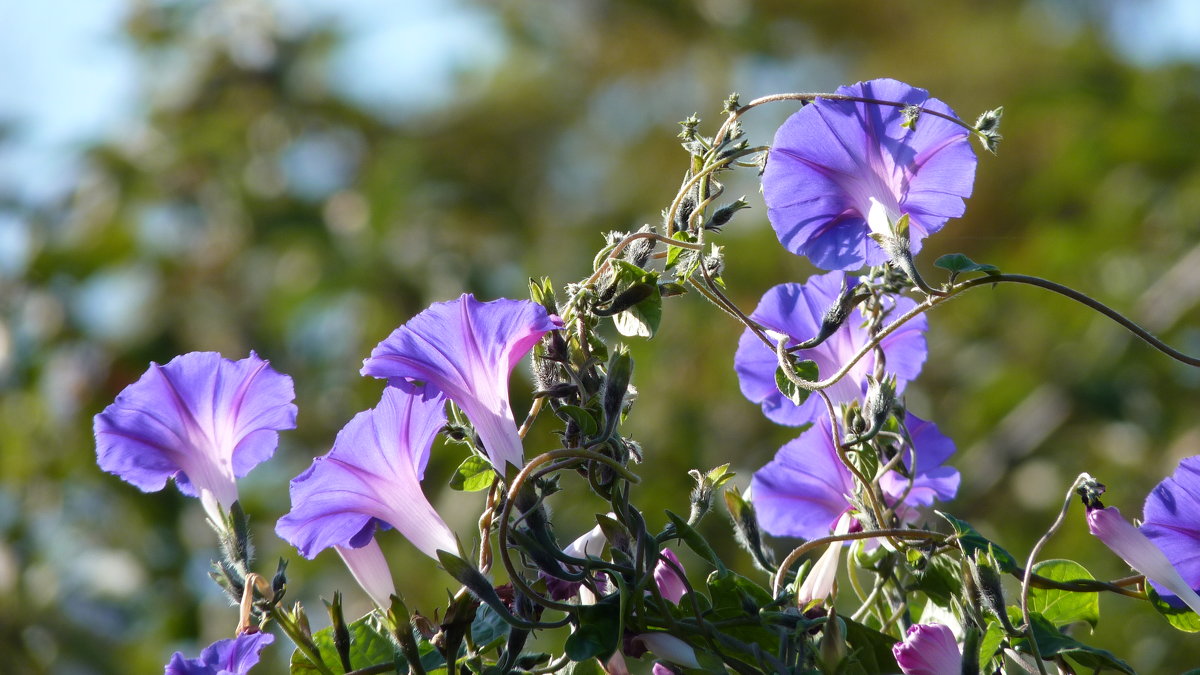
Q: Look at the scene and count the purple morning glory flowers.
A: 8